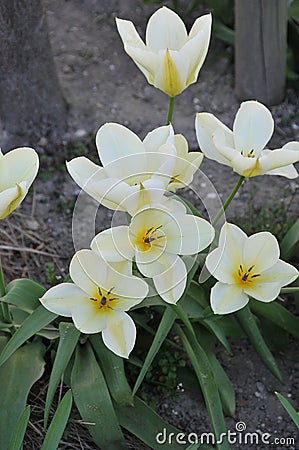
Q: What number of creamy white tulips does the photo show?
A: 8